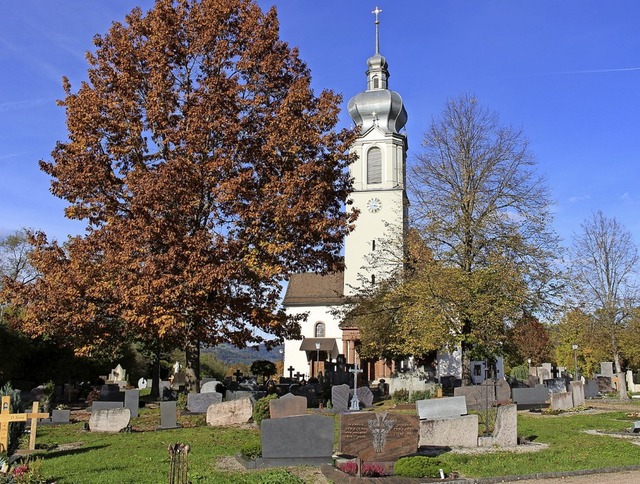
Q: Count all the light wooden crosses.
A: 2